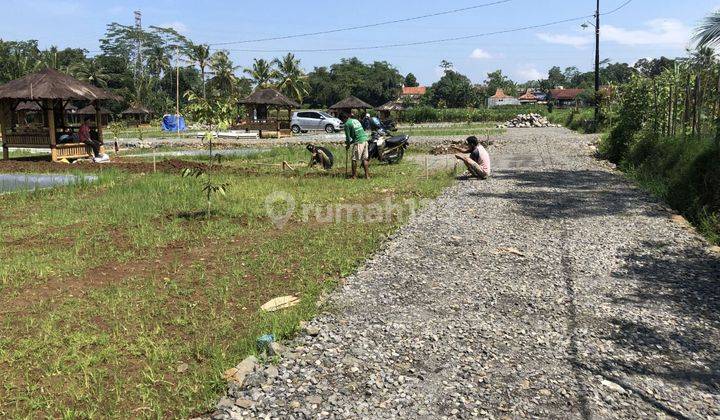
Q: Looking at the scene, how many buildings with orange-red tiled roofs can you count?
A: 4